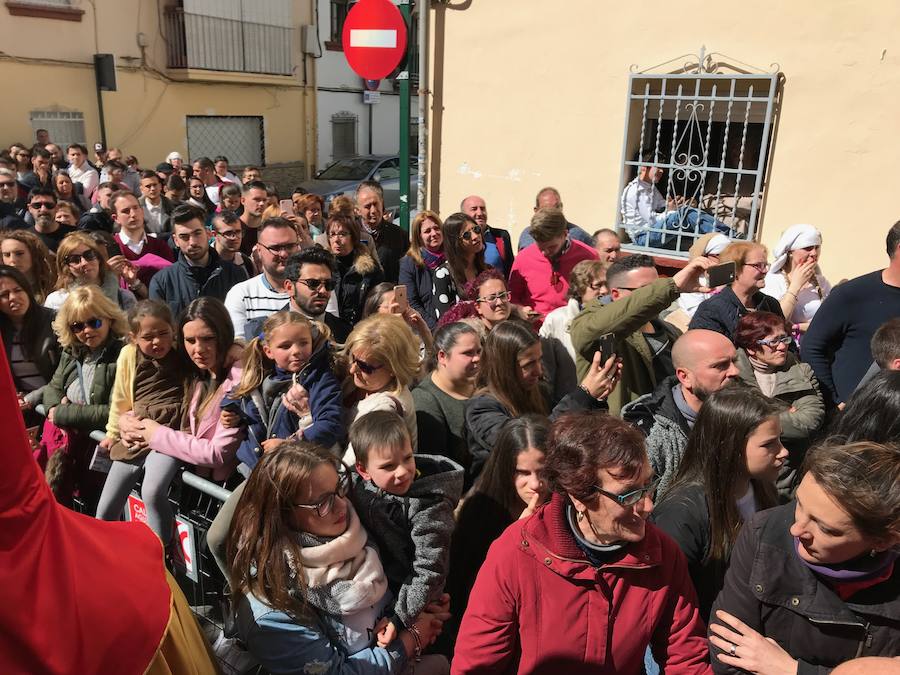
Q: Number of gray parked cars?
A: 1